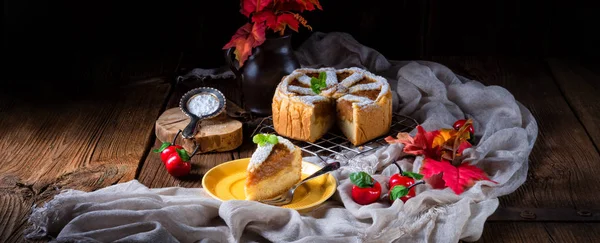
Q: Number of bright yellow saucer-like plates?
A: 1